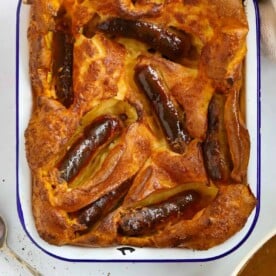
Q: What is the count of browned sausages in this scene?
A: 7